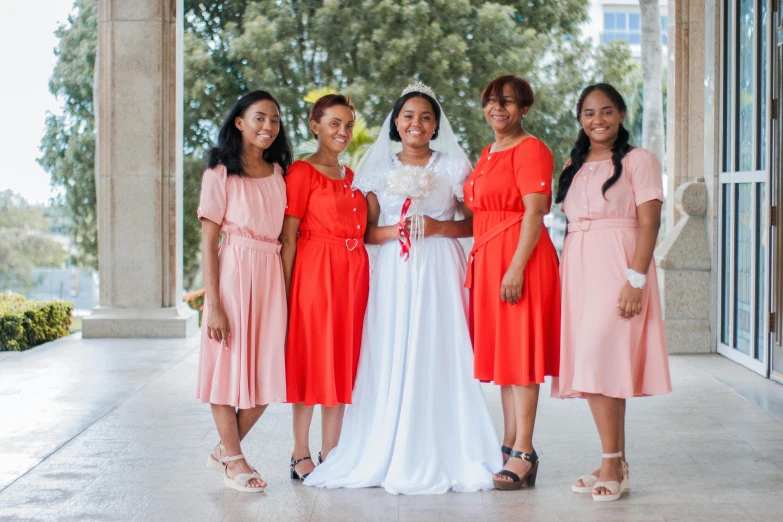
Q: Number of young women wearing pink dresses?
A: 2